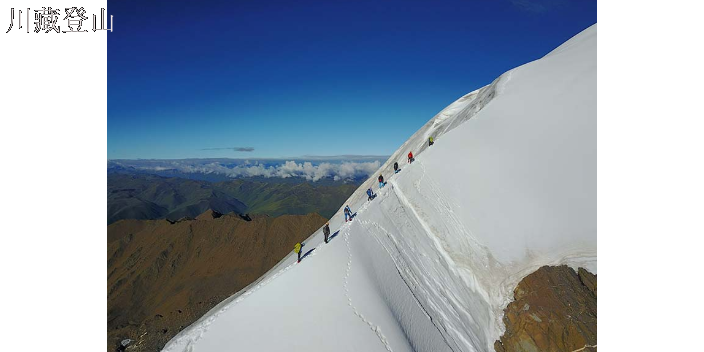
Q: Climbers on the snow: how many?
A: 8